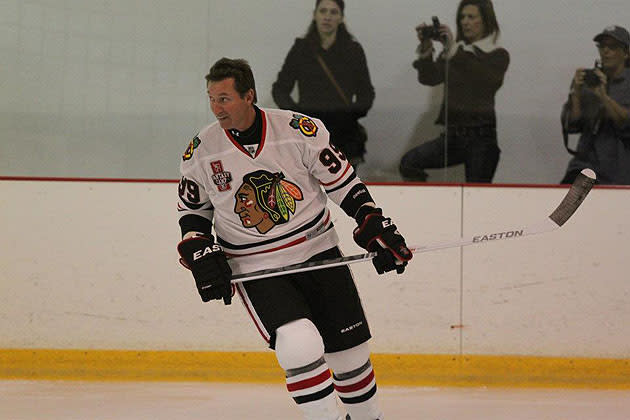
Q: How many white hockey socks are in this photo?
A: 2